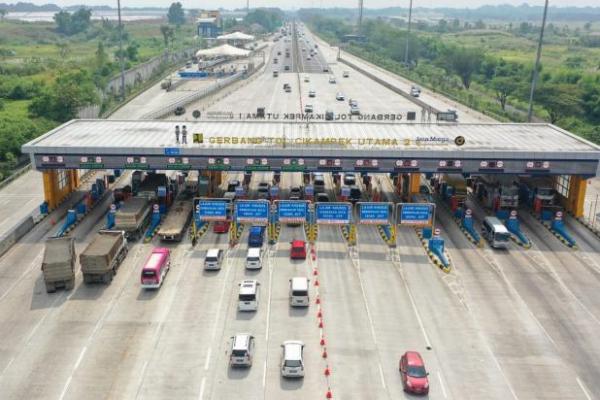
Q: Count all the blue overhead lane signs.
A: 6